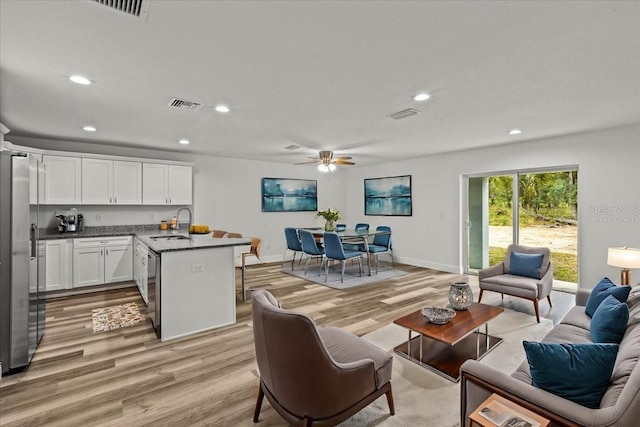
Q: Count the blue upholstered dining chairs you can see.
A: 6